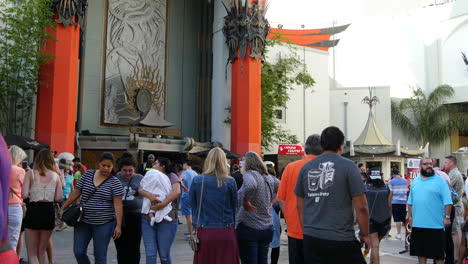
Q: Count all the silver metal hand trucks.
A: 0